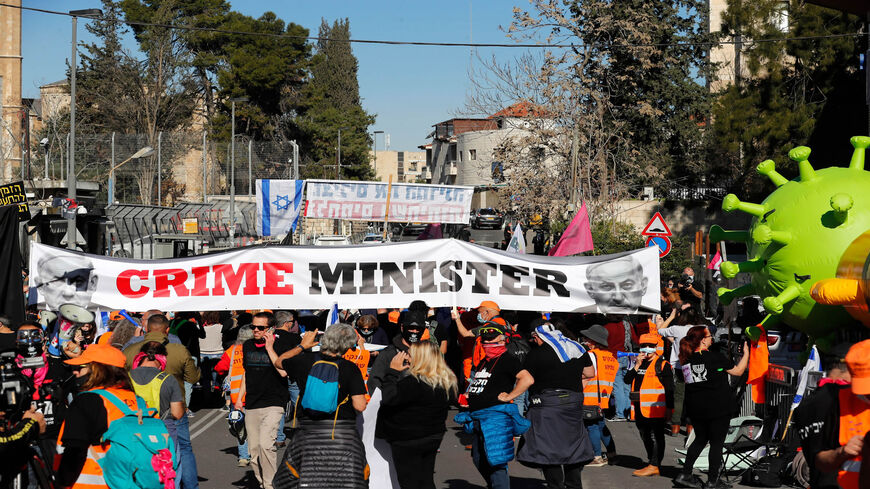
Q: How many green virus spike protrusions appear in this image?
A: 11